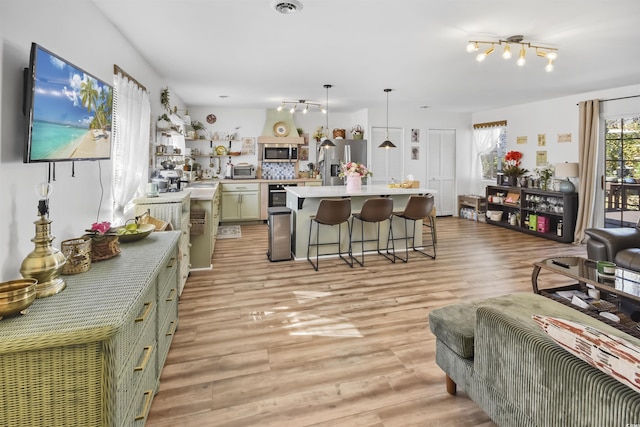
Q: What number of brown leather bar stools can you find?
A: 3